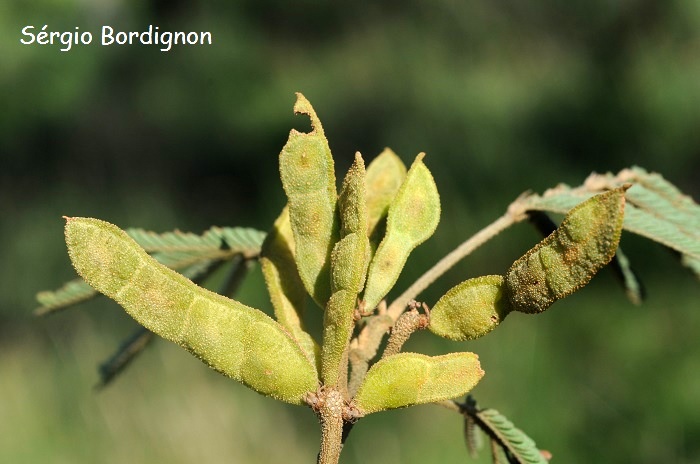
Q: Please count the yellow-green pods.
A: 8